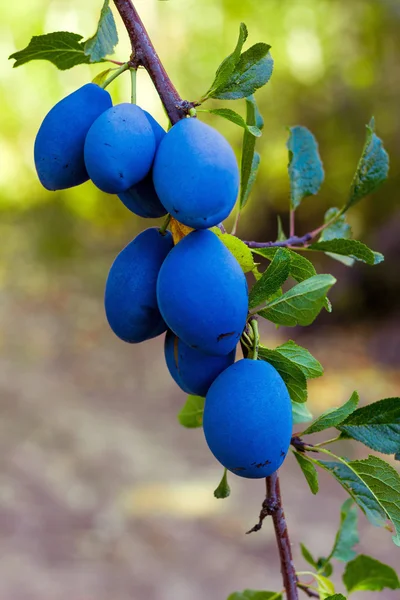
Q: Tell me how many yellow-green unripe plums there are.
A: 0